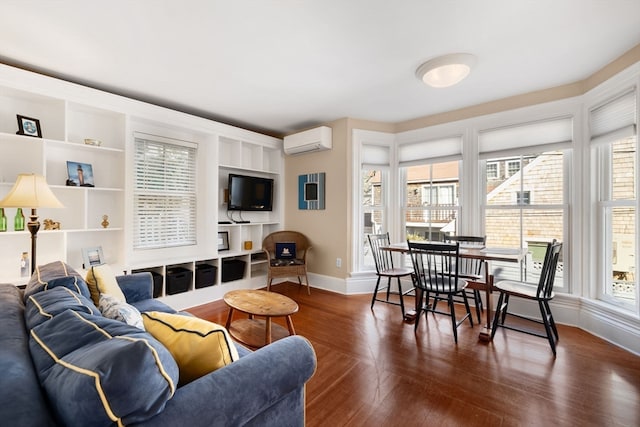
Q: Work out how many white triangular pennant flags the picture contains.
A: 0